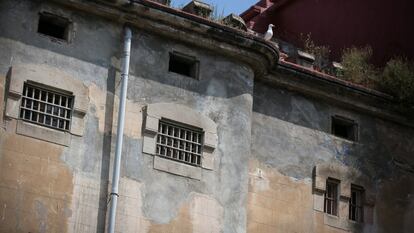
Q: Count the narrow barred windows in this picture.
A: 2